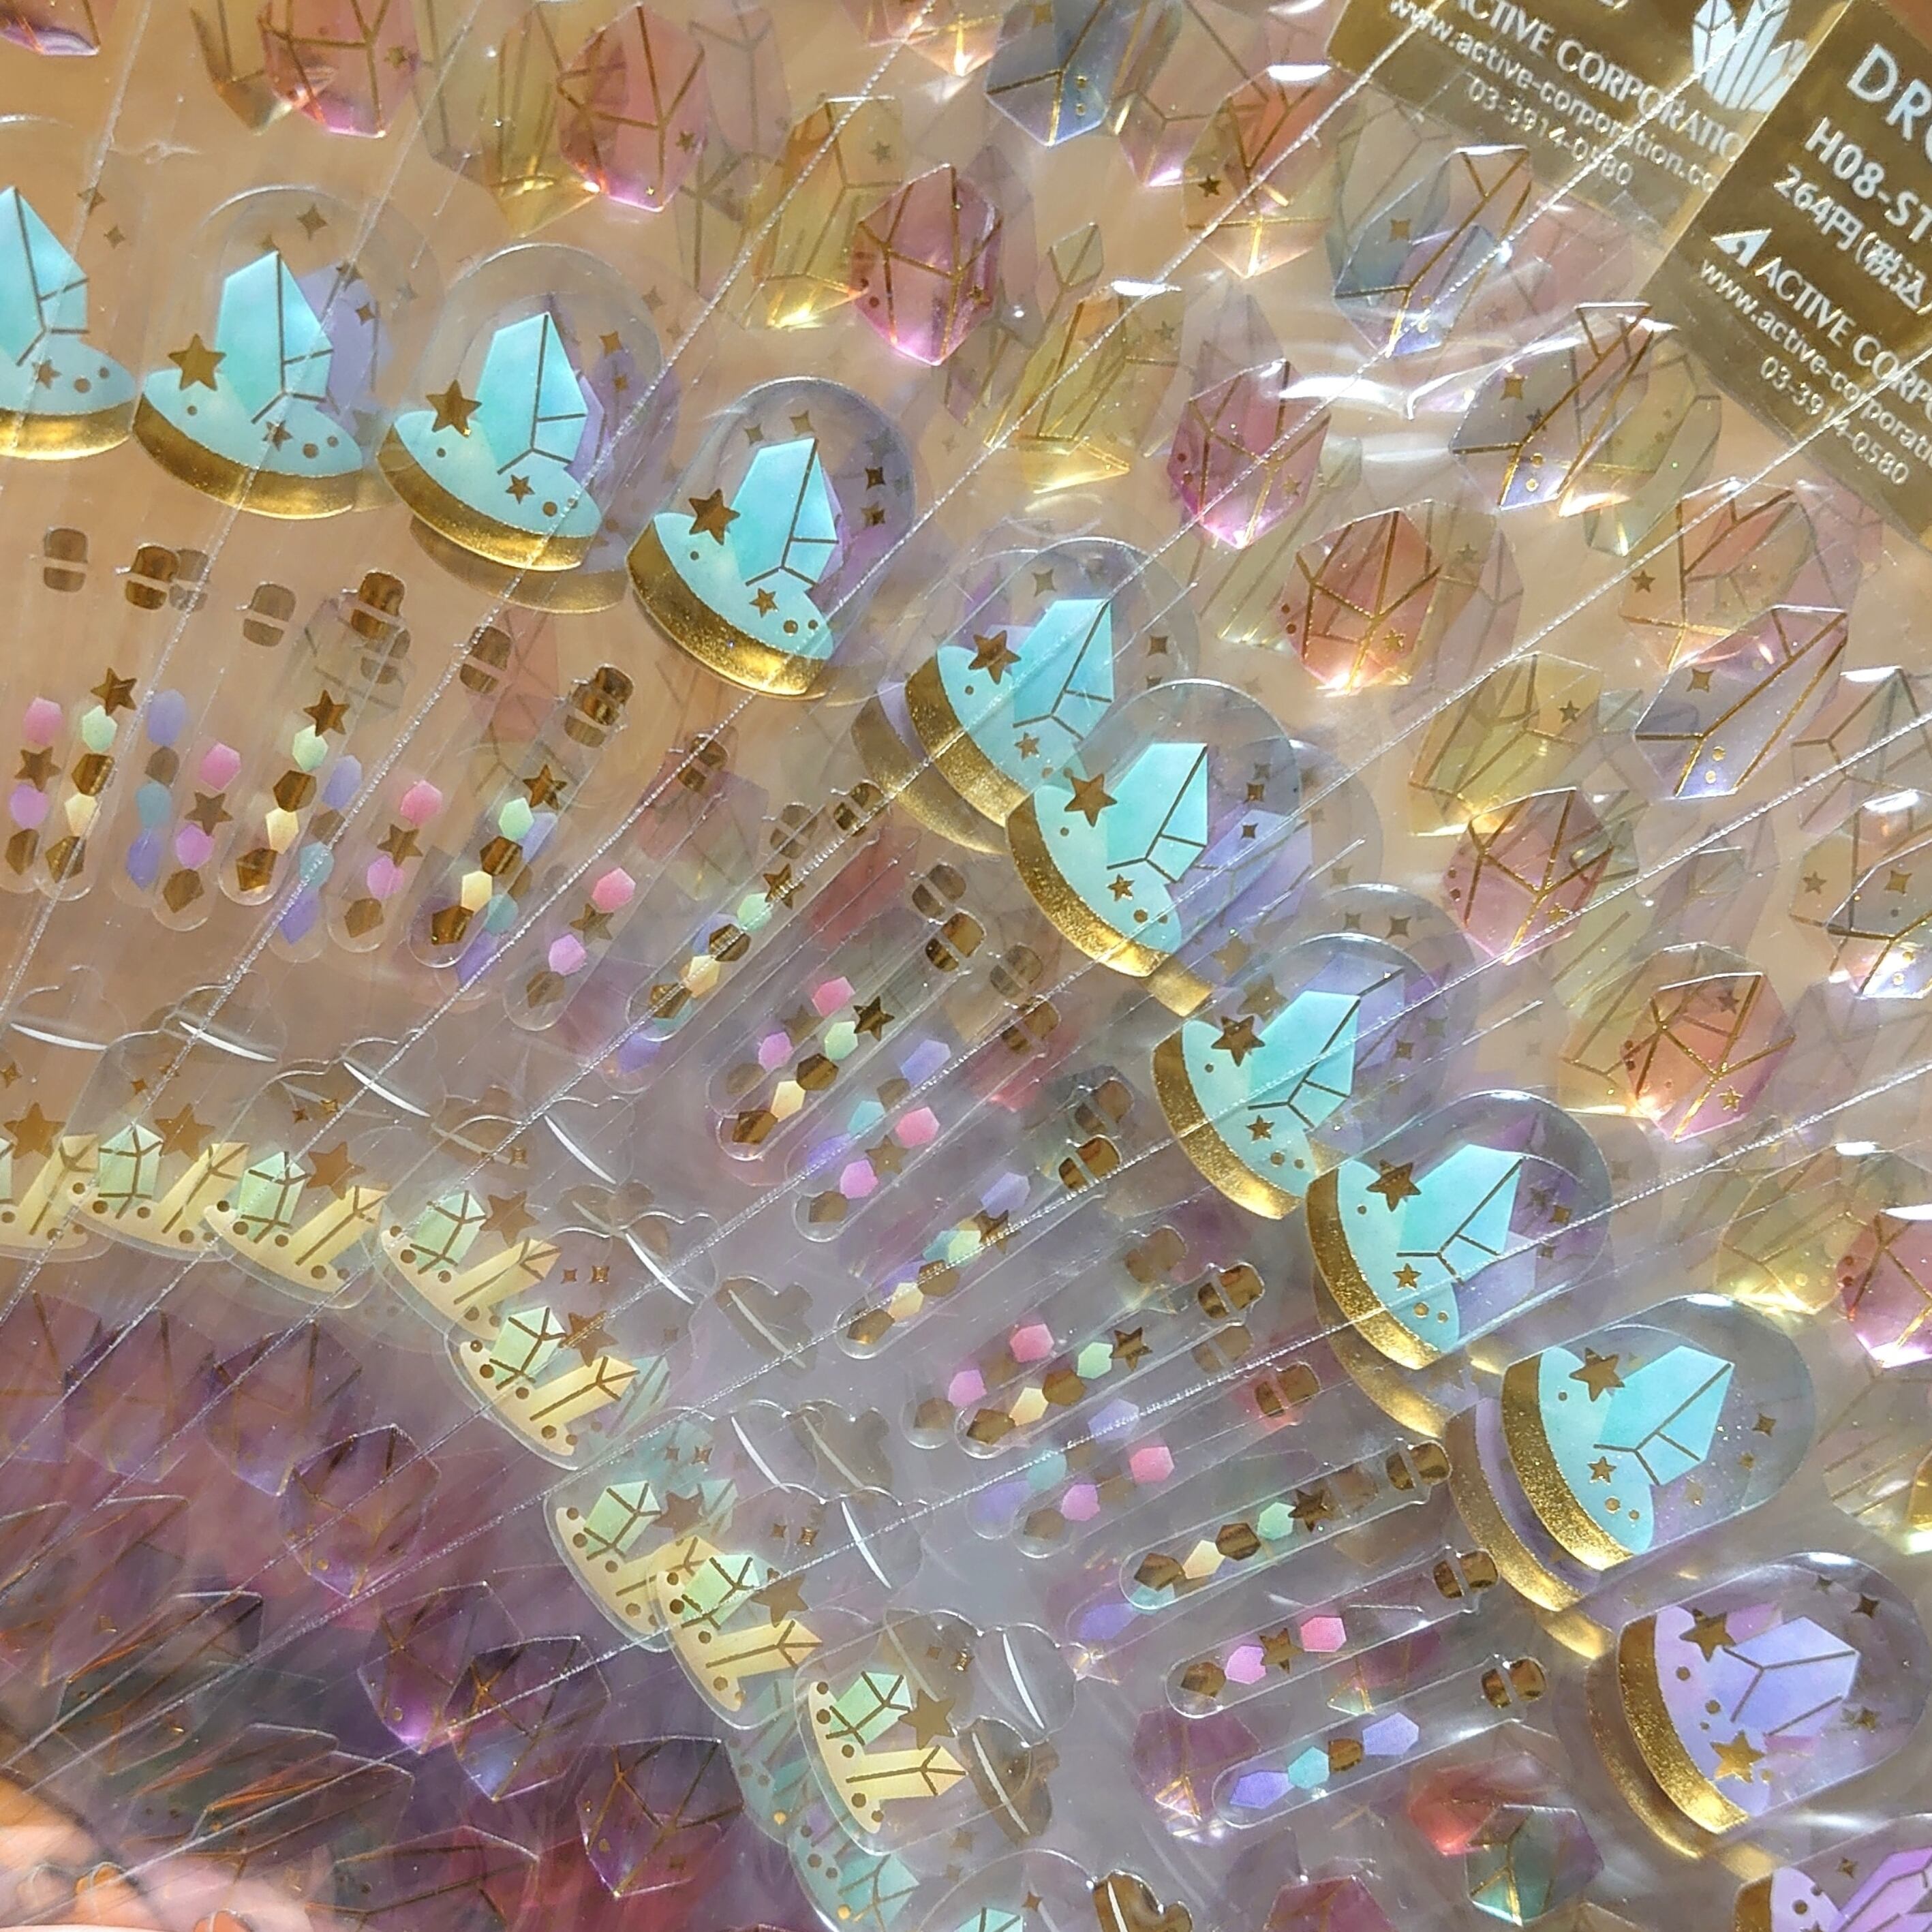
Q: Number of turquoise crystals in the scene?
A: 9